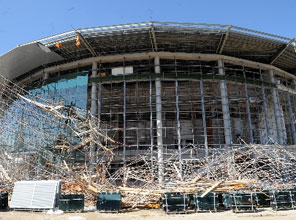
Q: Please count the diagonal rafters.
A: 4